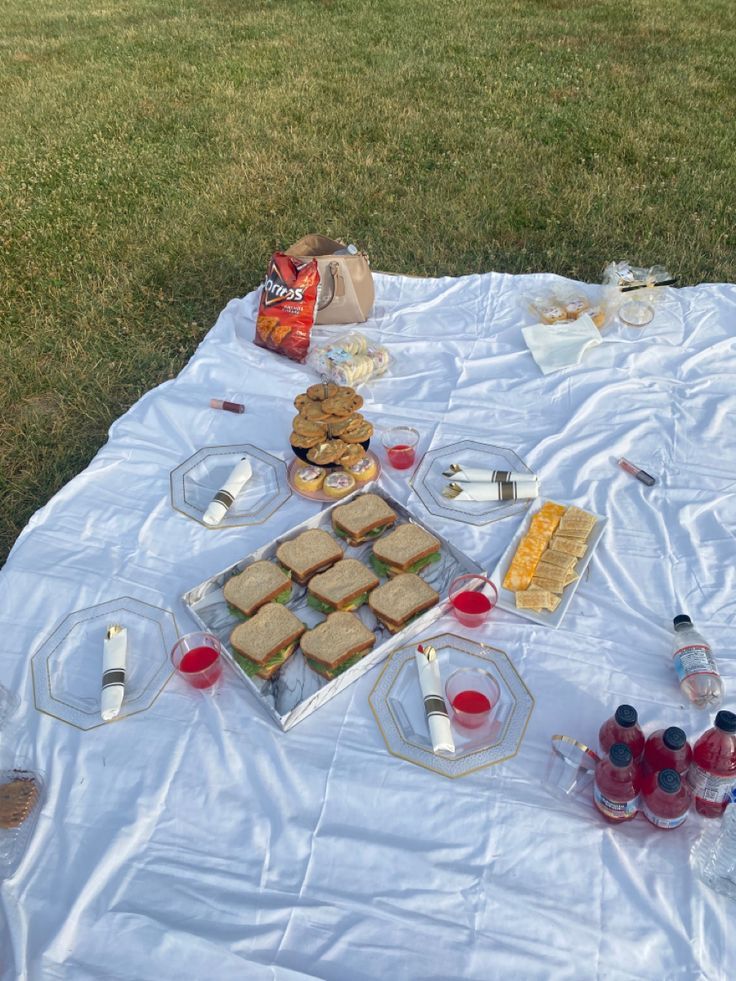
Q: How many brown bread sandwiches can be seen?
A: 8